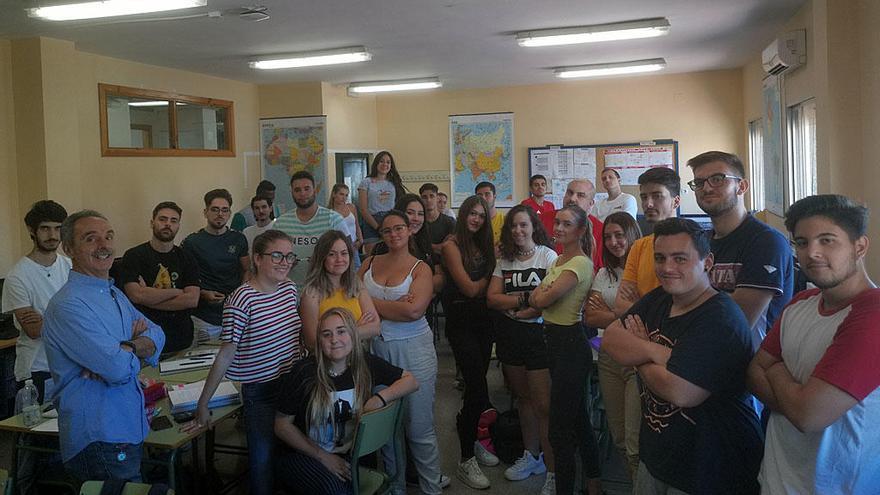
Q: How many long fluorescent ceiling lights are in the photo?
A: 5